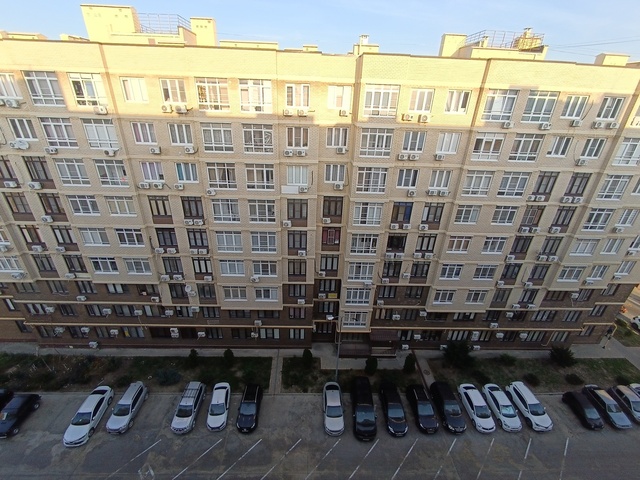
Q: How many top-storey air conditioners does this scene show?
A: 15